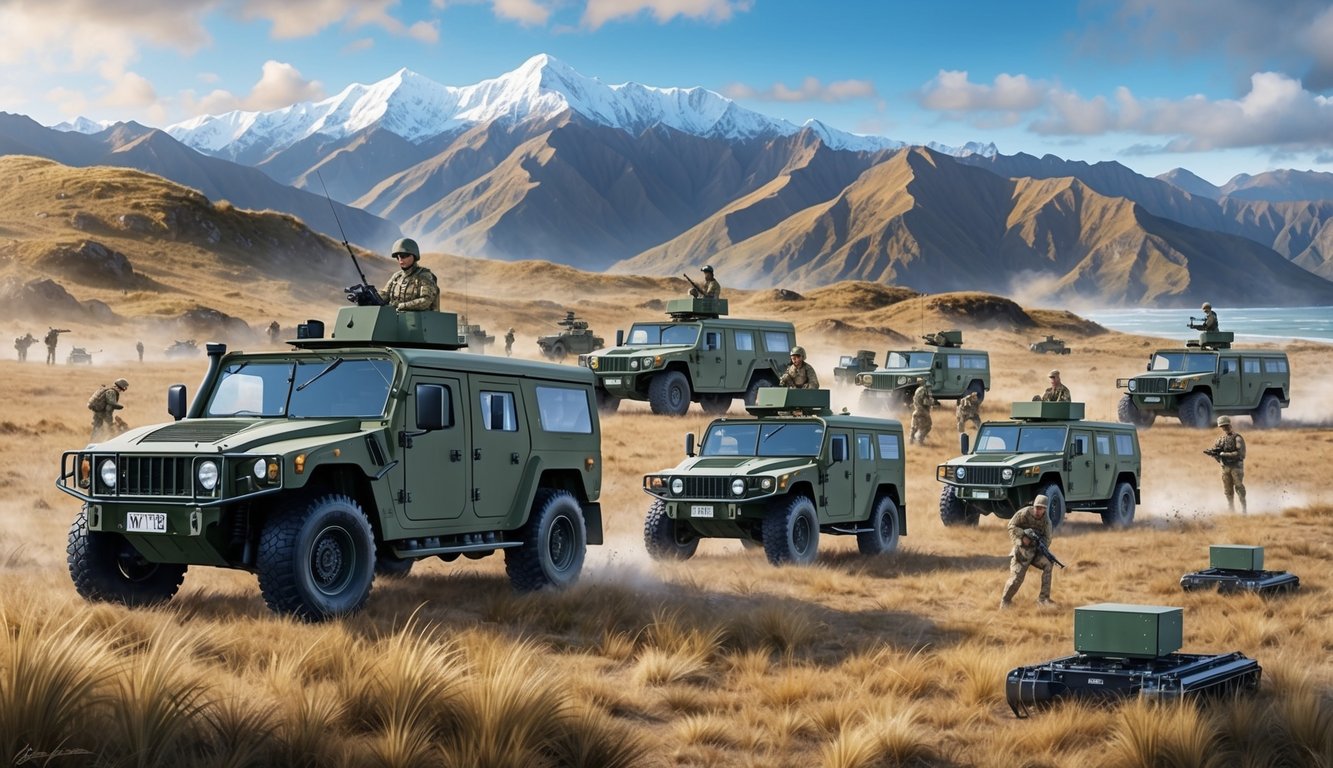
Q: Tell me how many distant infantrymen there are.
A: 5